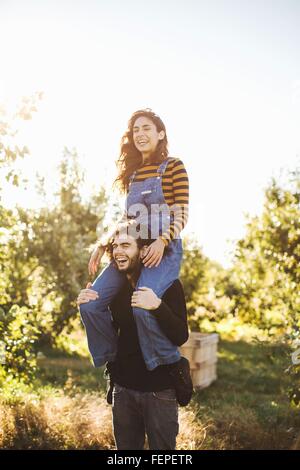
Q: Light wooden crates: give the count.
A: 1